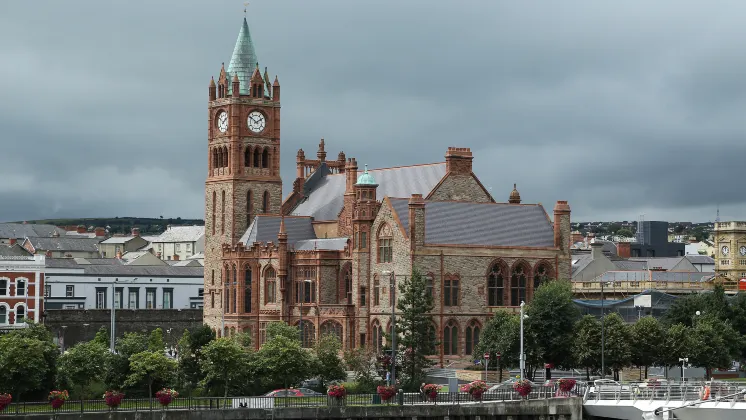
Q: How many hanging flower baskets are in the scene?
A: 10